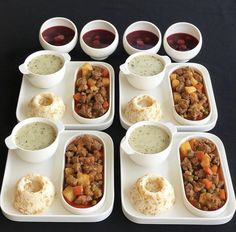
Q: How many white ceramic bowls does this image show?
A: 12